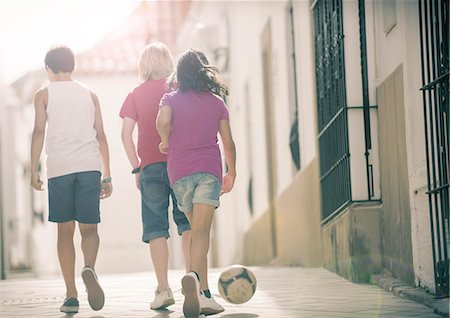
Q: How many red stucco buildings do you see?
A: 0